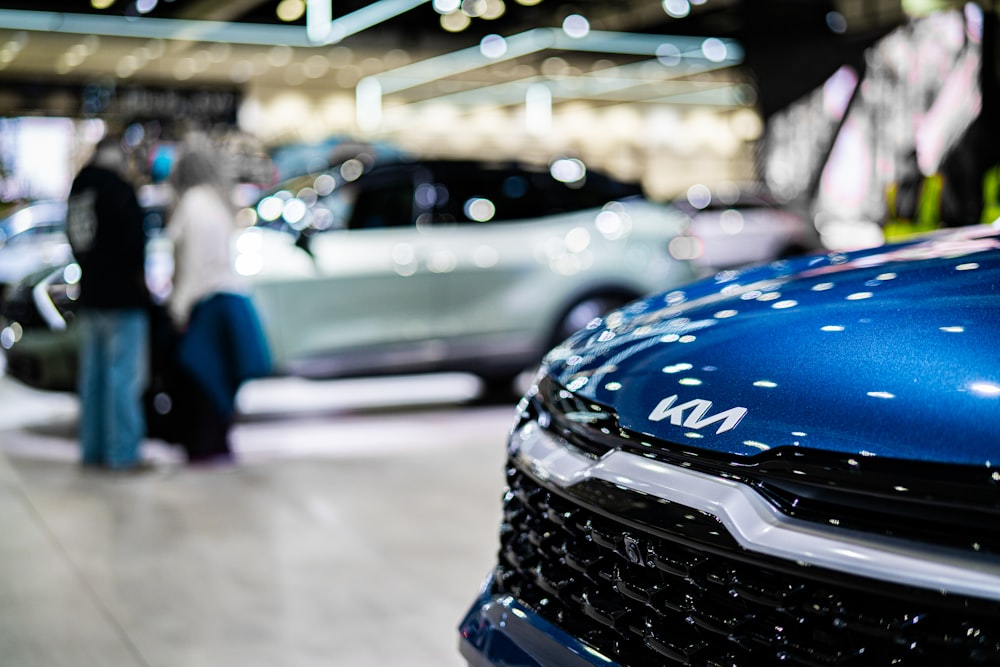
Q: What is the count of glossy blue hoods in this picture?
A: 1